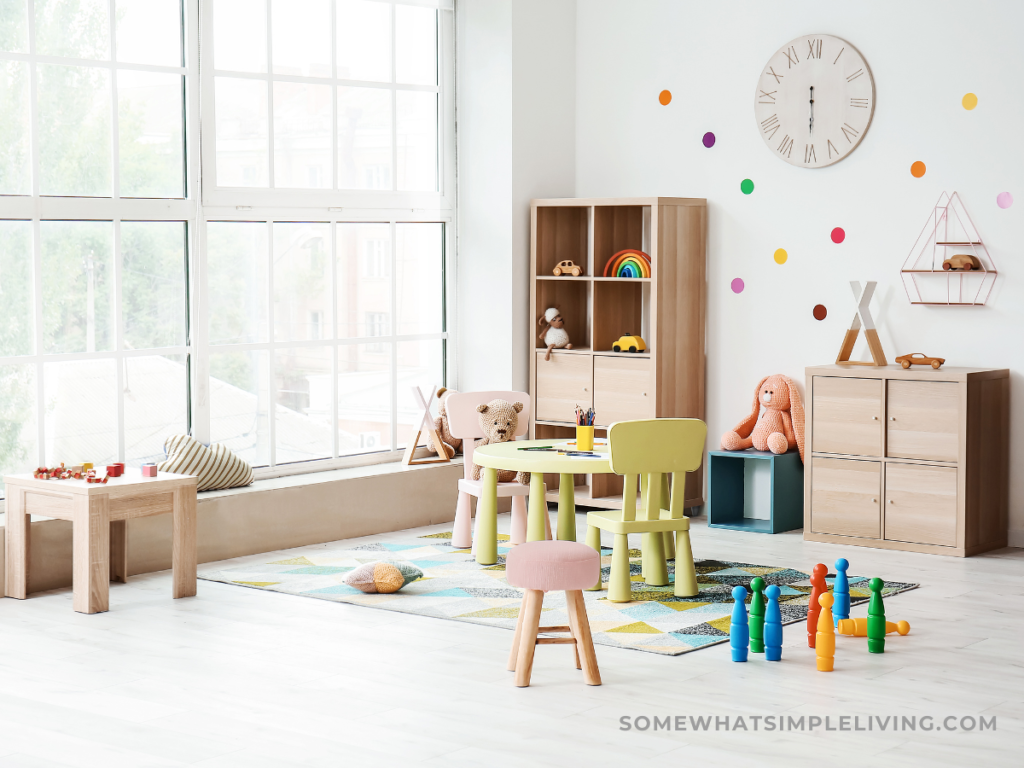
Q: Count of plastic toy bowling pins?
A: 9